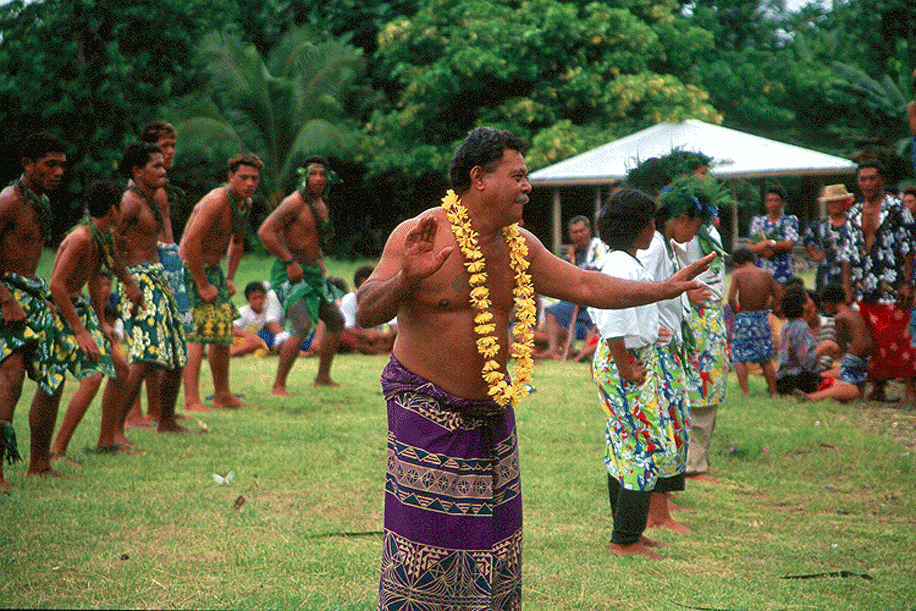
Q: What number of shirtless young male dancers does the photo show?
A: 6